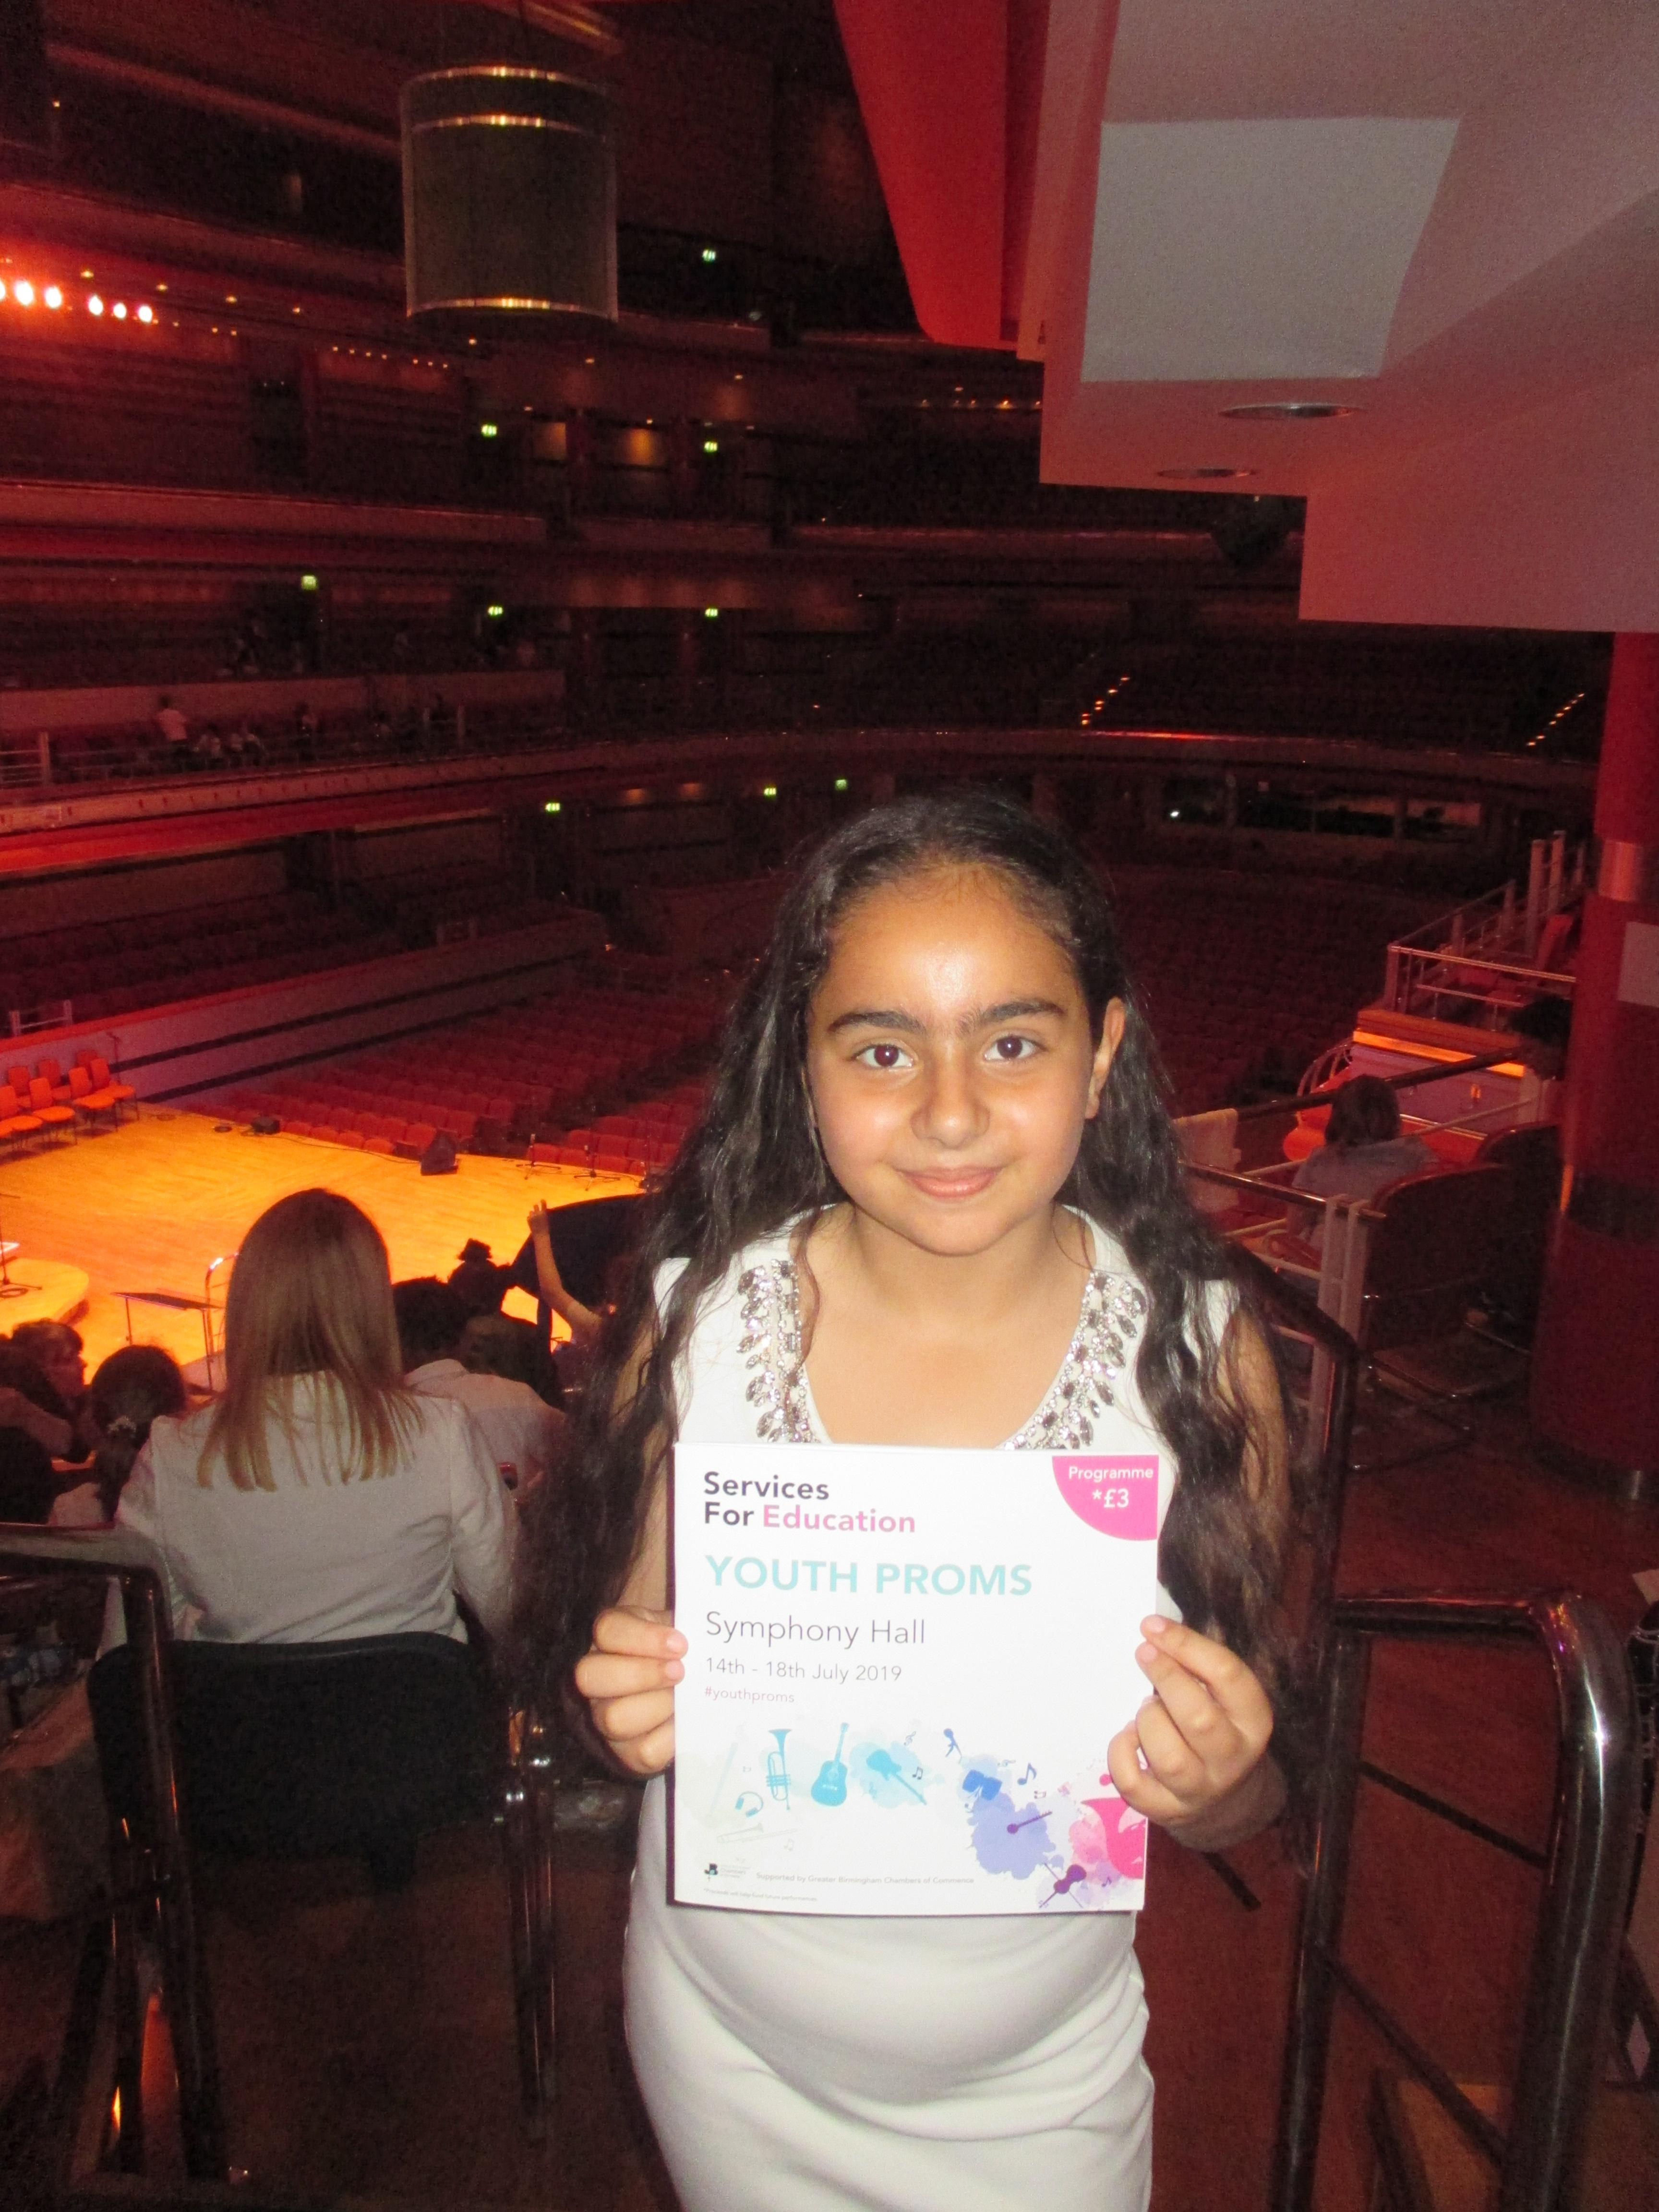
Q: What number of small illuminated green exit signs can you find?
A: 9